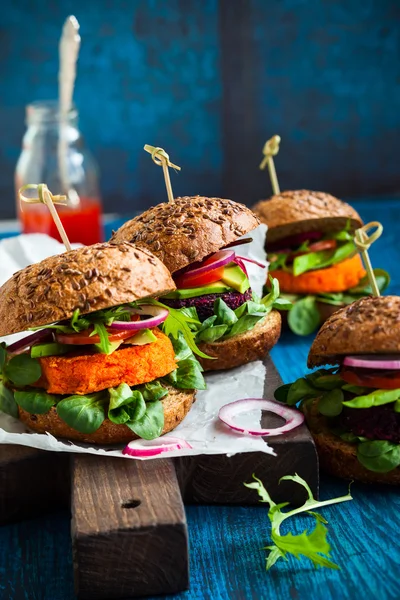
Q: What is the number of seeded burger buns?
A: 4